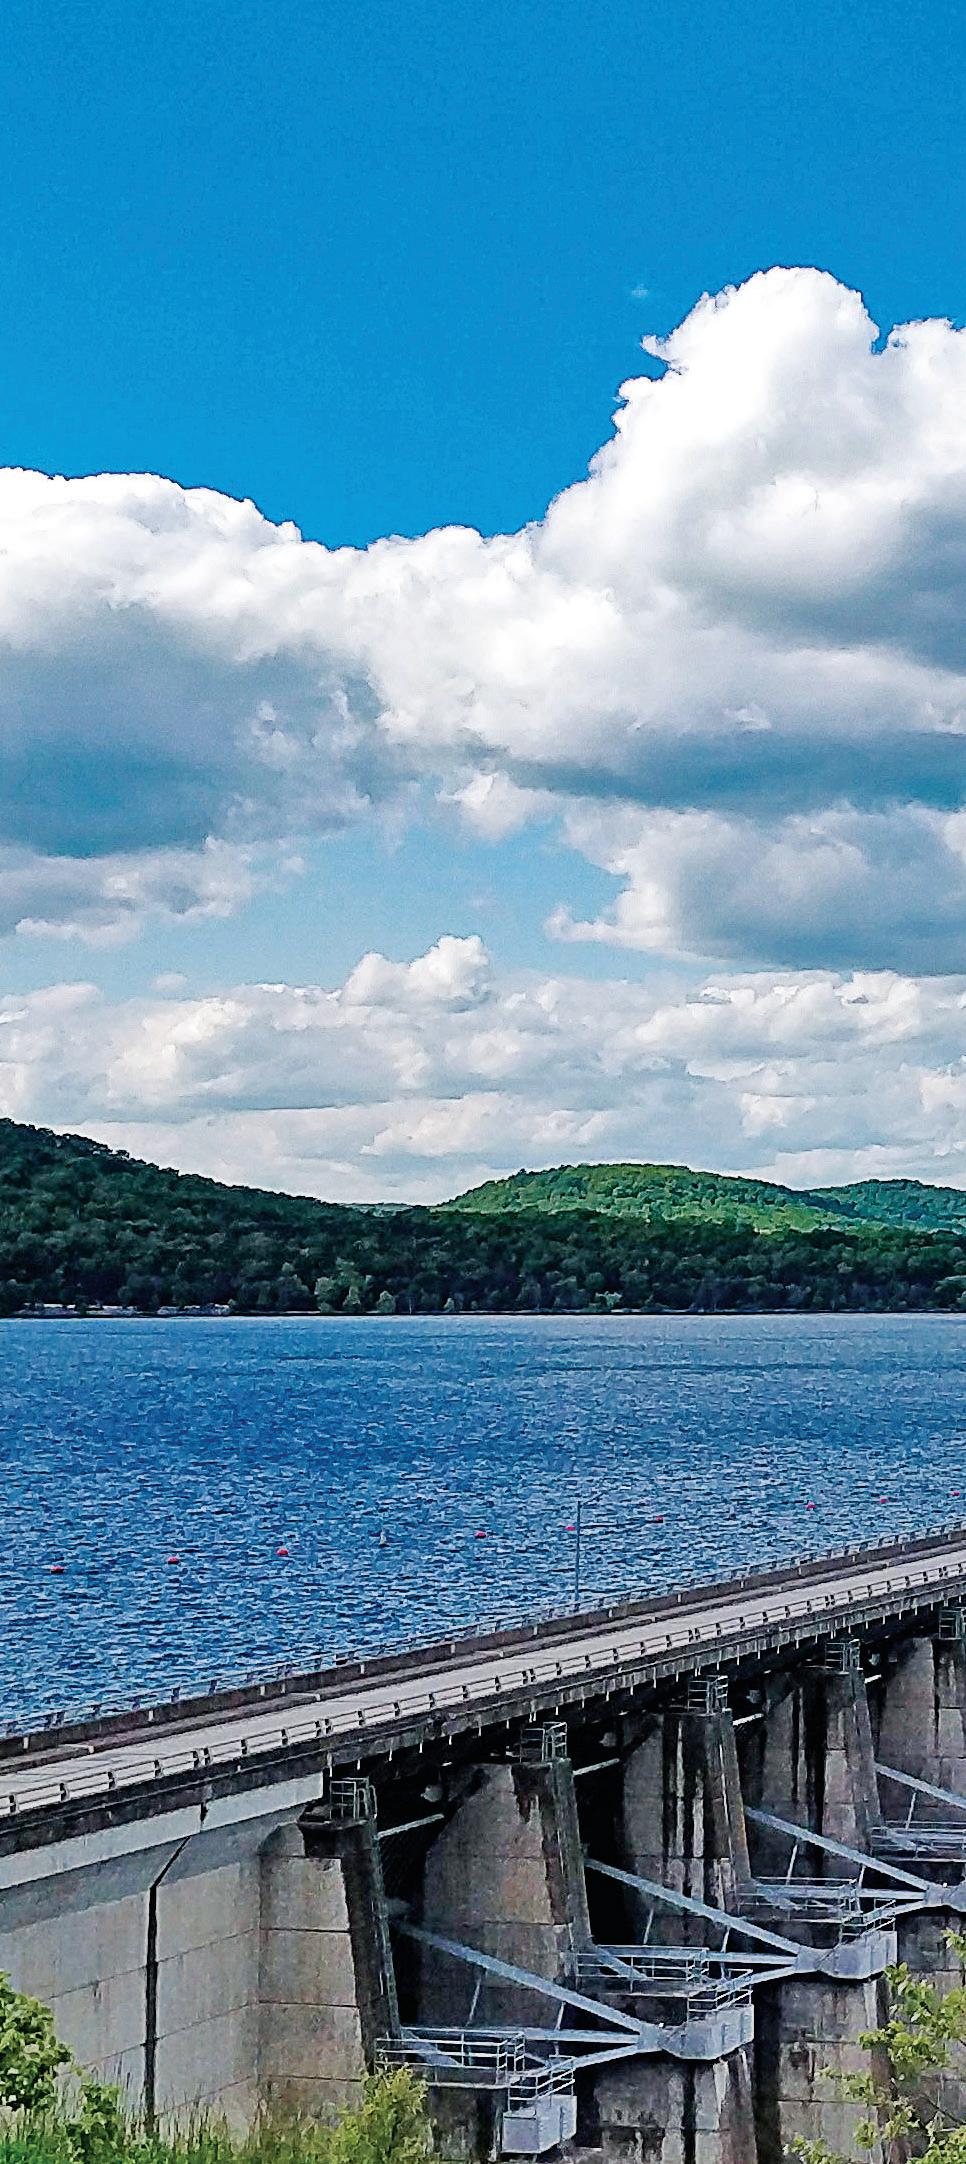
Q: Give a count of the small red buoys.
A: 9